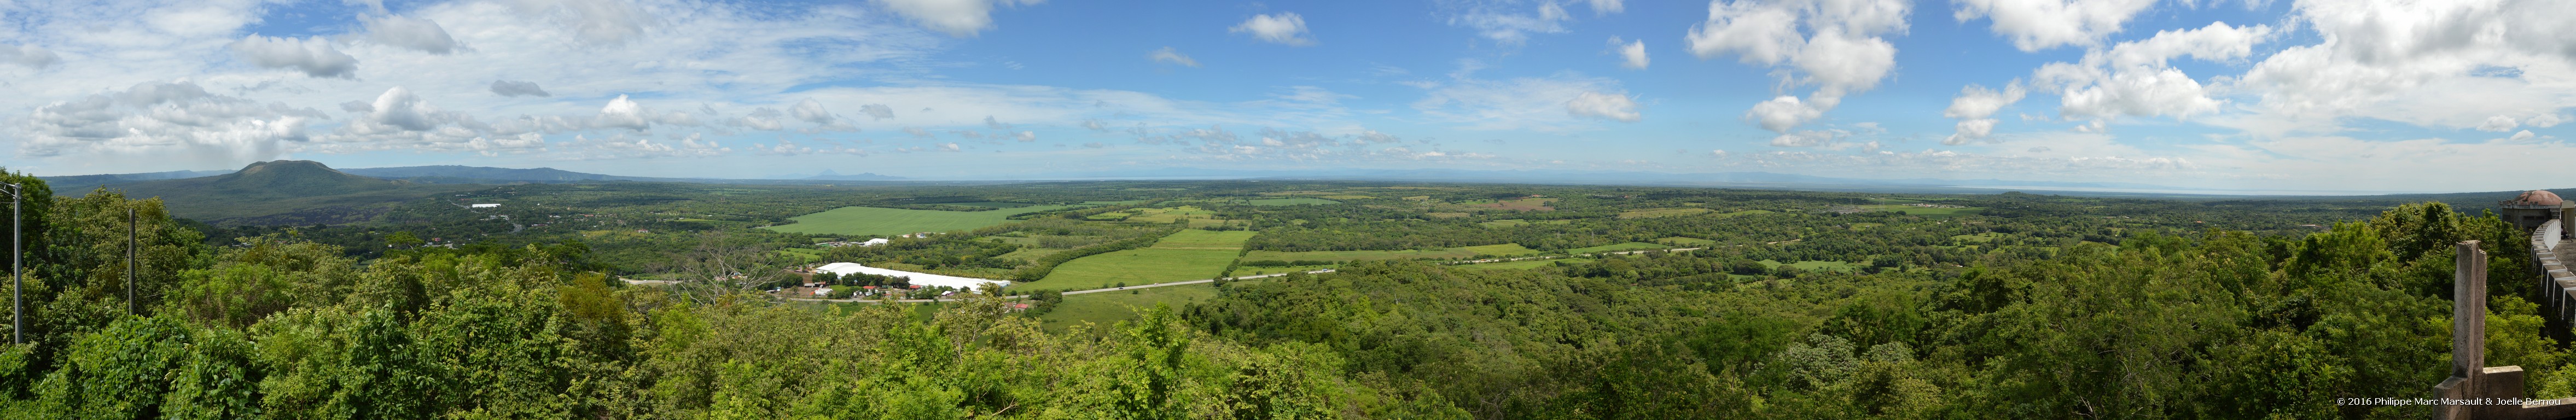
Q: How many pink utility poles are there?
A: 0